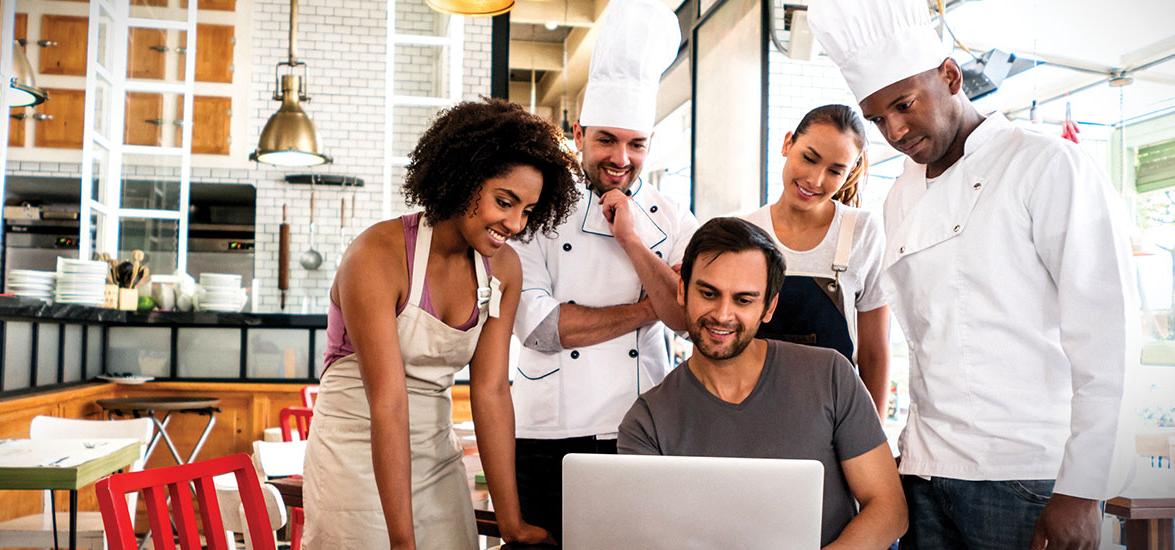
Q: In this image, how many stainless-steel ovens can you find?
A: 2